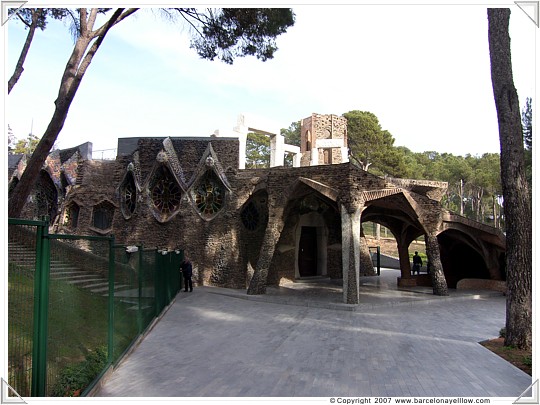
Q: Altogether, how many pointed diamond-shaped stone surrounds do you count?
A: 3